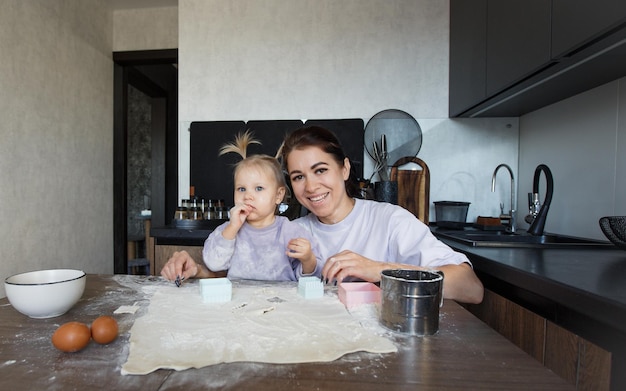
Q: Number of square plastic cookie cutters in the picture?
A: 3